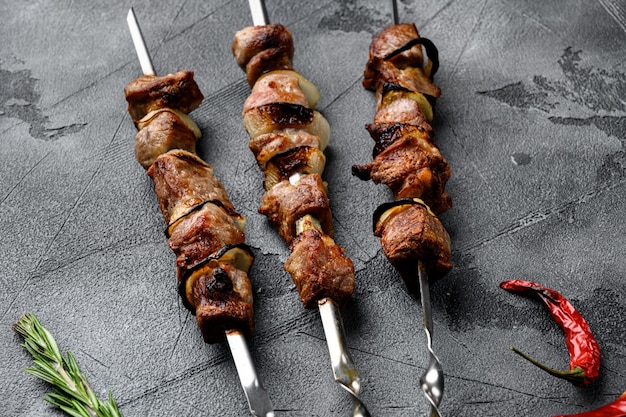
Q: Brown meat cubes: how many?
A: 15